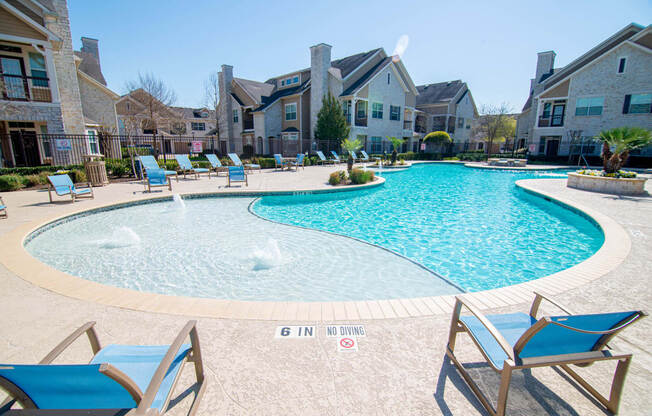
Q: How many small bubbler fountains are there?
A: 3